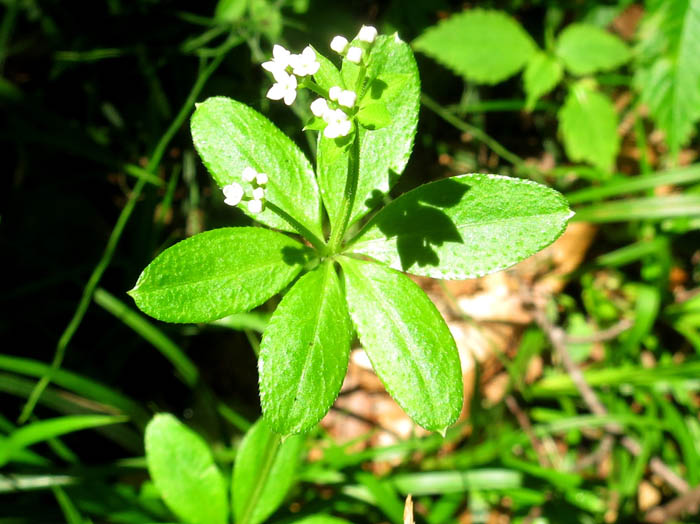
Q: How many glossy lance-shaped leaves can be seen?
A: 6